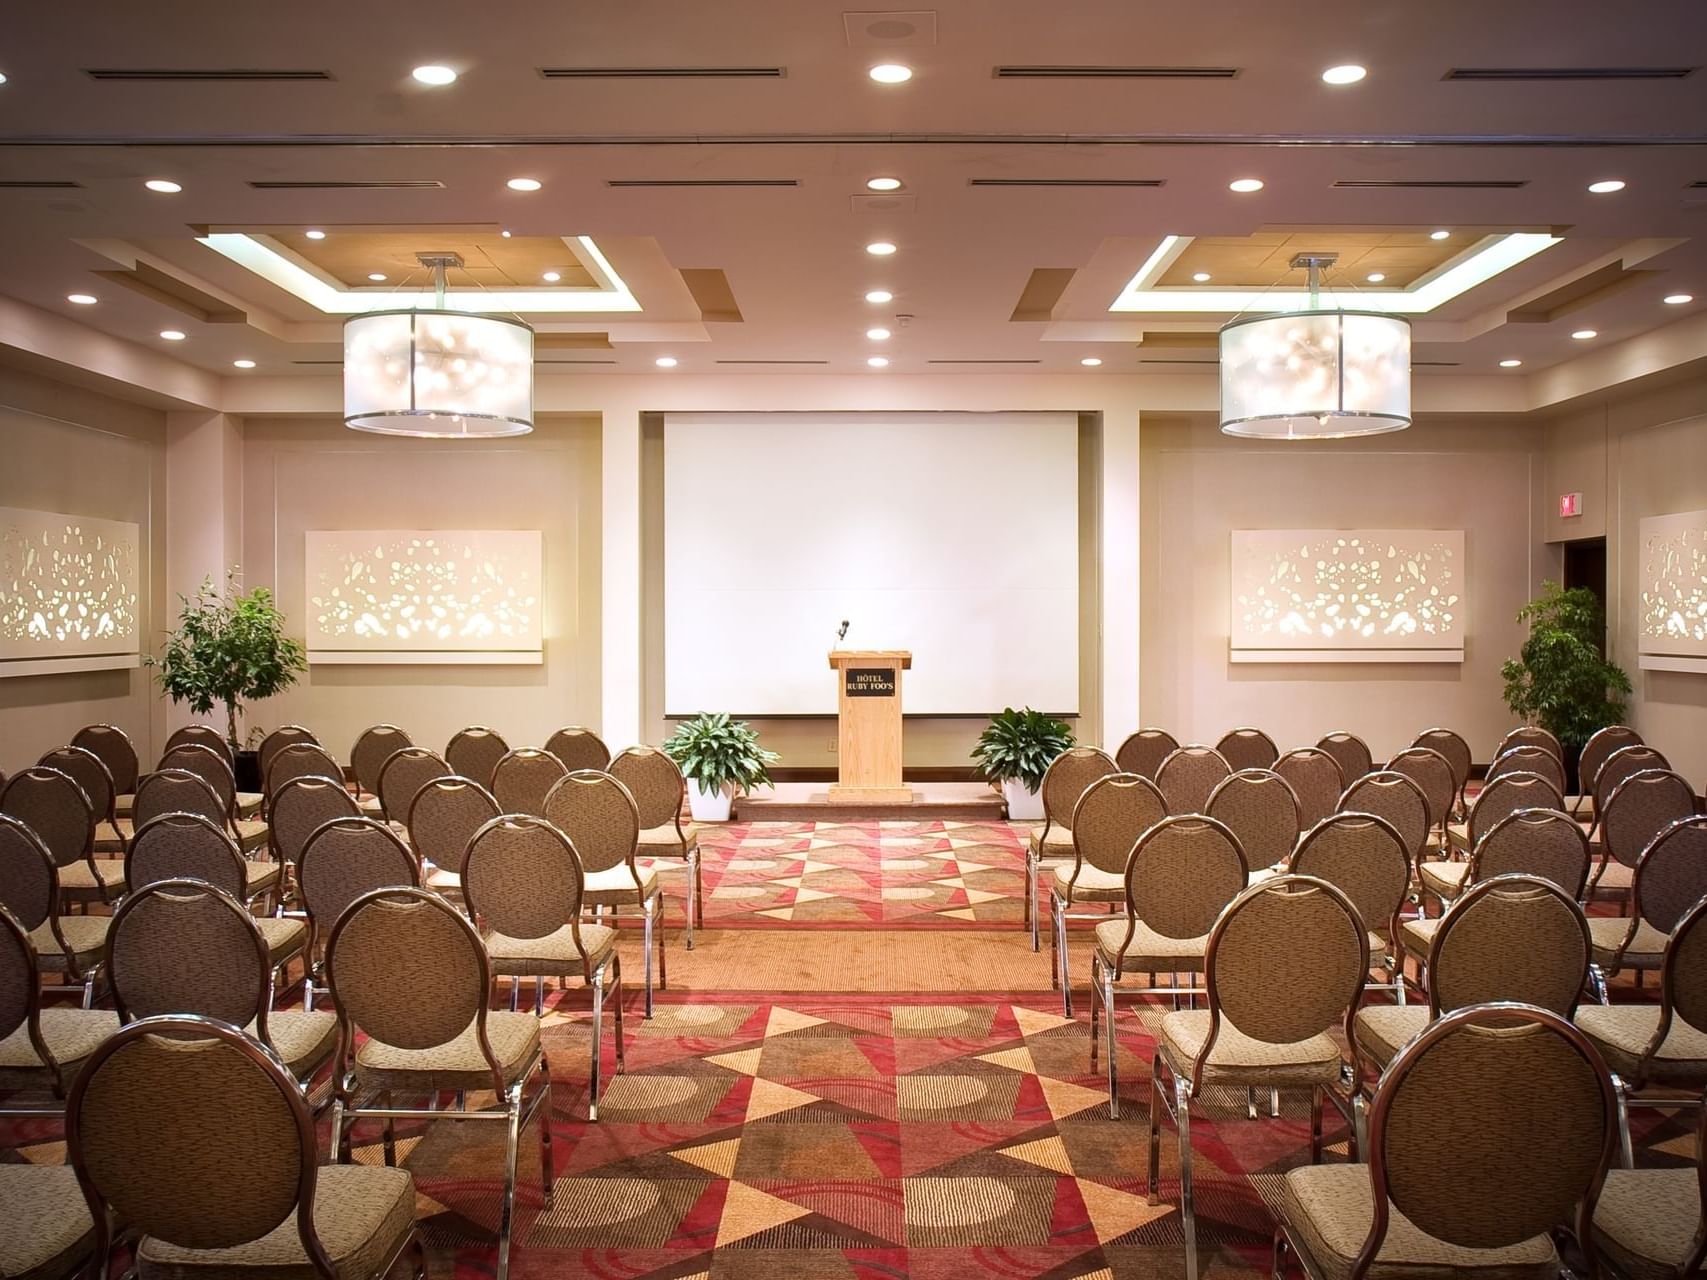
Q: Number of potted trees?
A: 2